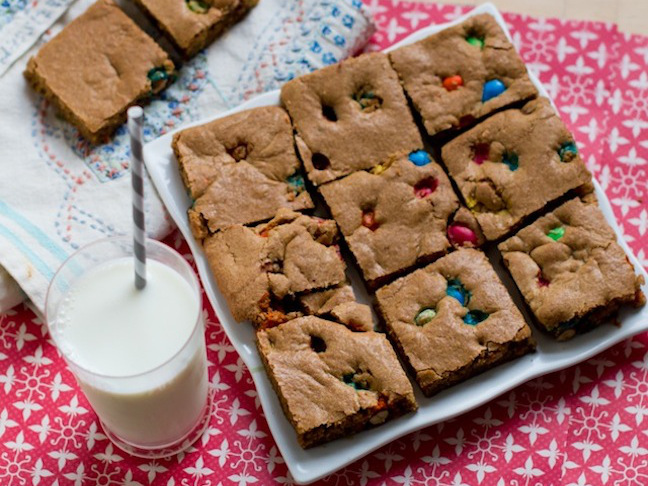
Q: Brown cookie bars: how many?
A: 11